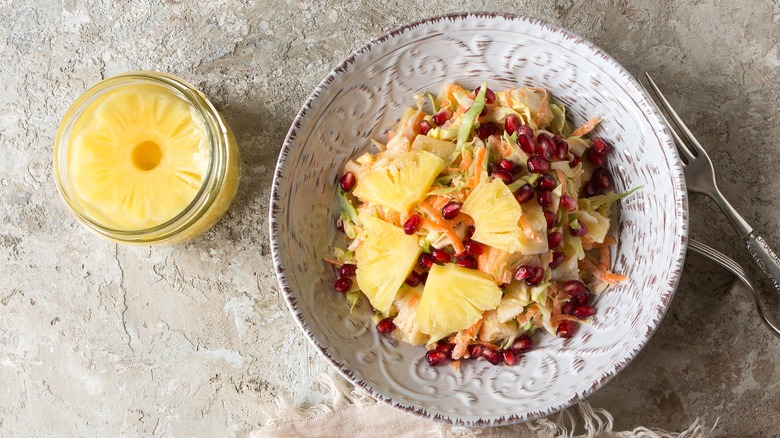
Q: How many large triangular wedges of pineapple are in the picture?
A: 4